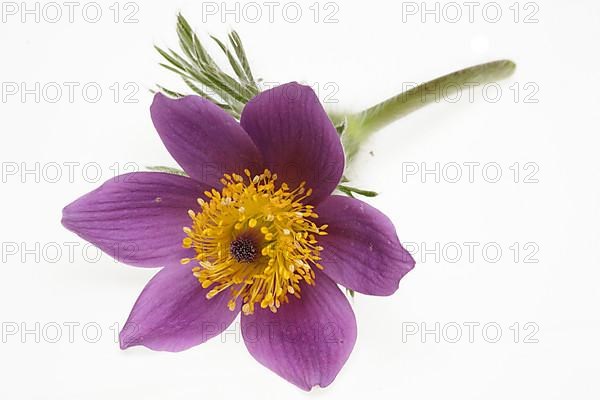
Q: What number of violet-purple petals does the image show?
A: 6